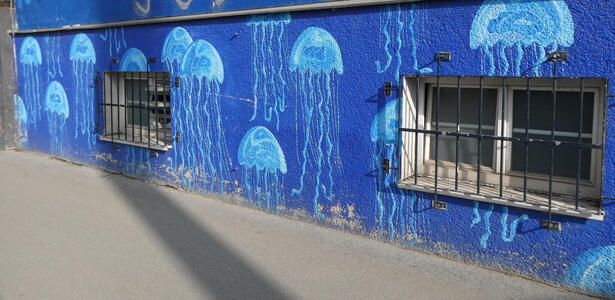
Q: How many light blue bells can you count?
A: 13